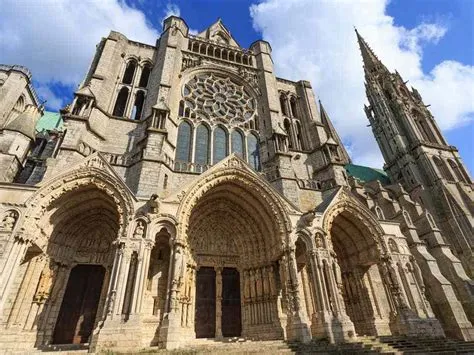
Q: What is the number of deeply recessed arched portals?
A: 3